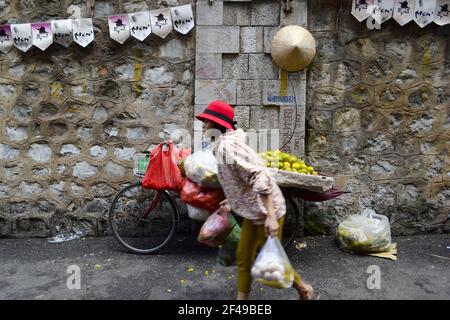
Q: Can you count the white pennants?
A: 14